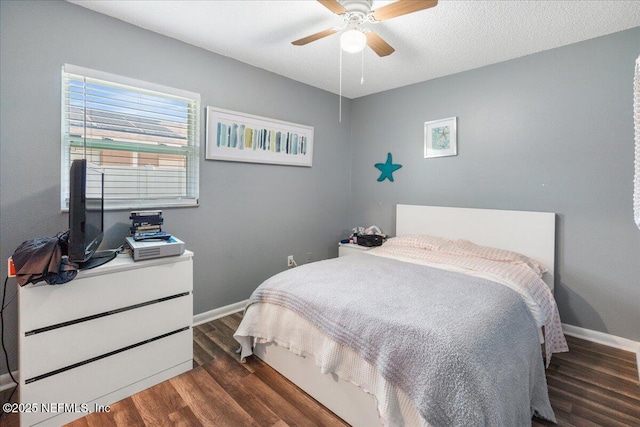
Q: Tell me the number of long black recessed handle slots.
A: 2